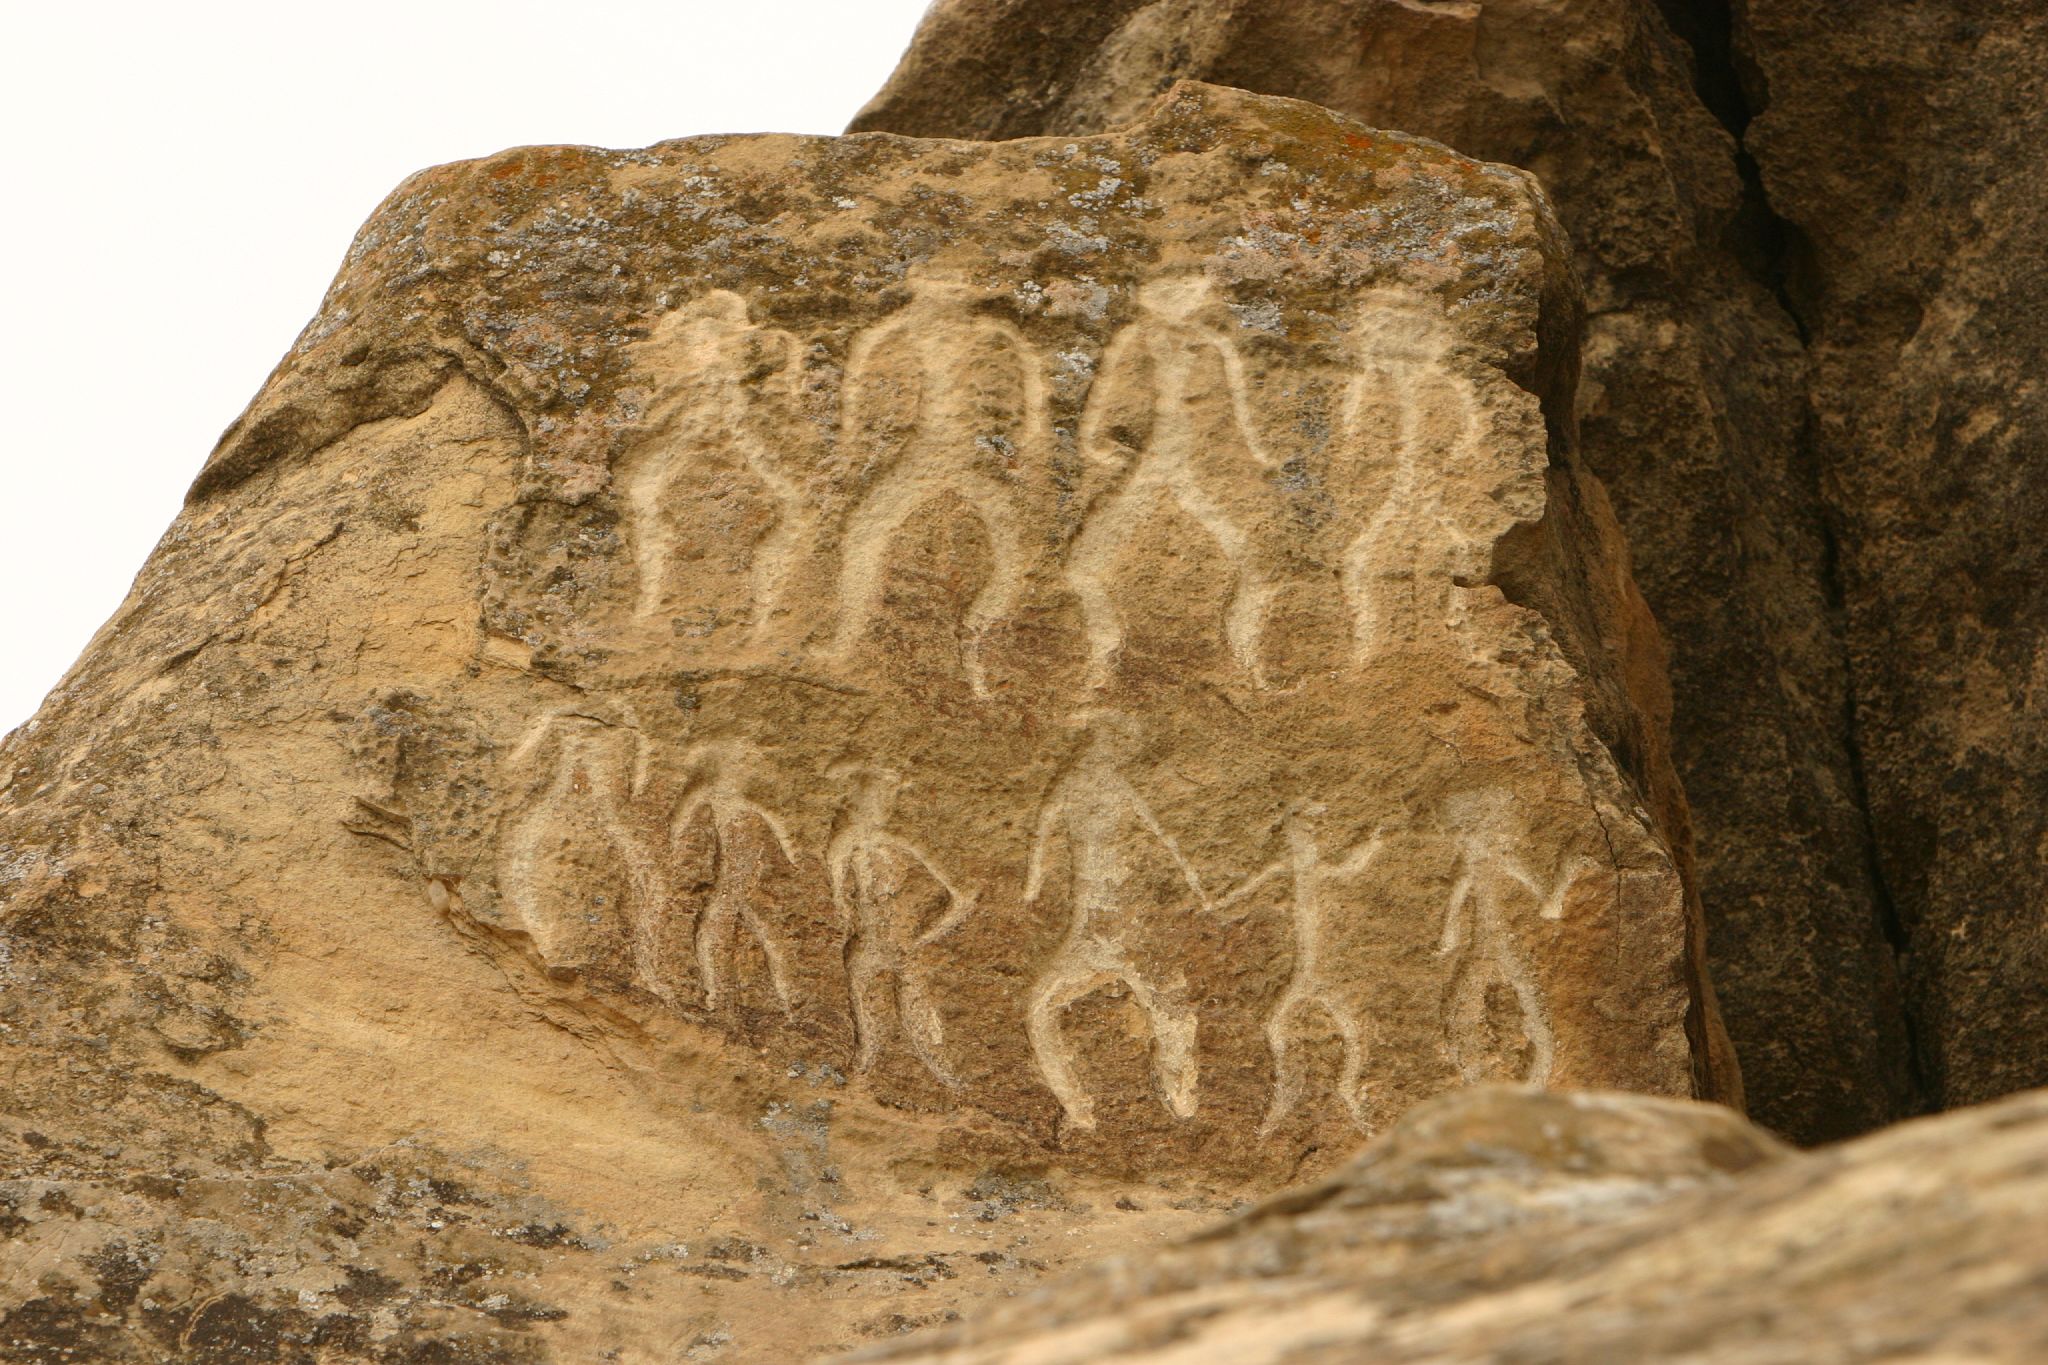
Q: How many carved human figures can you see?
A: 10